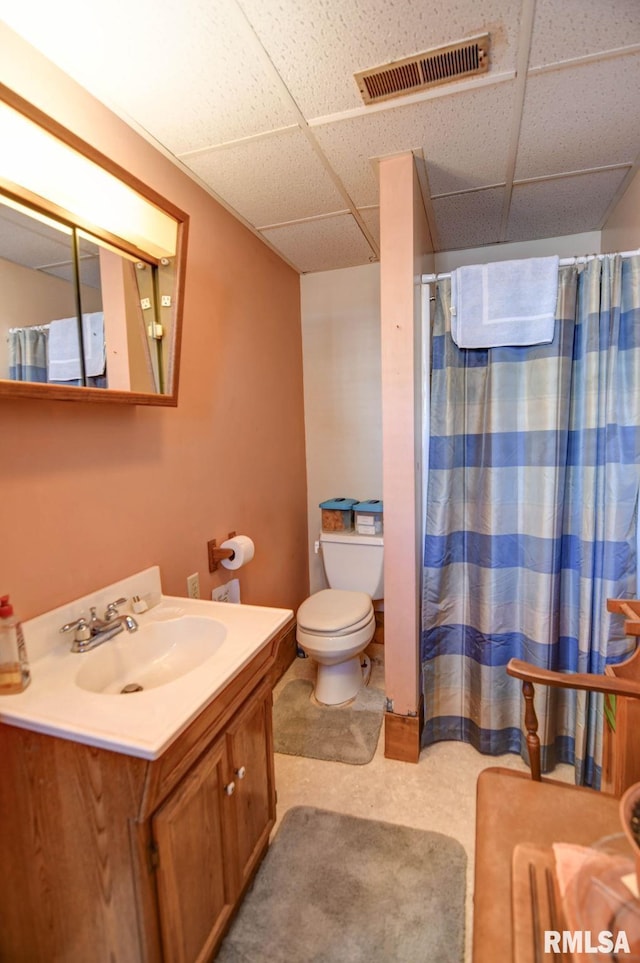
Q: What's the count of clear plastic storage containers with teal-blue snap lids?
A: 2